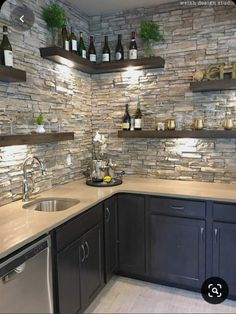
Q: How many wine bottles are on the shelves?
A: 10